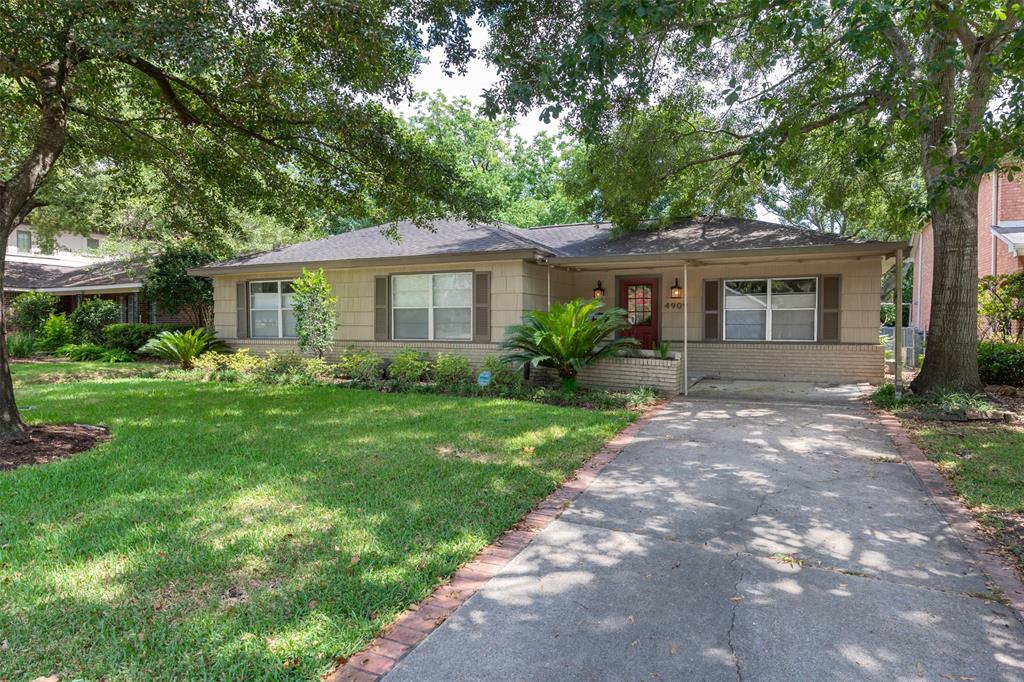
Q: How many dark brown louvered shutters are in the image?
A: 5